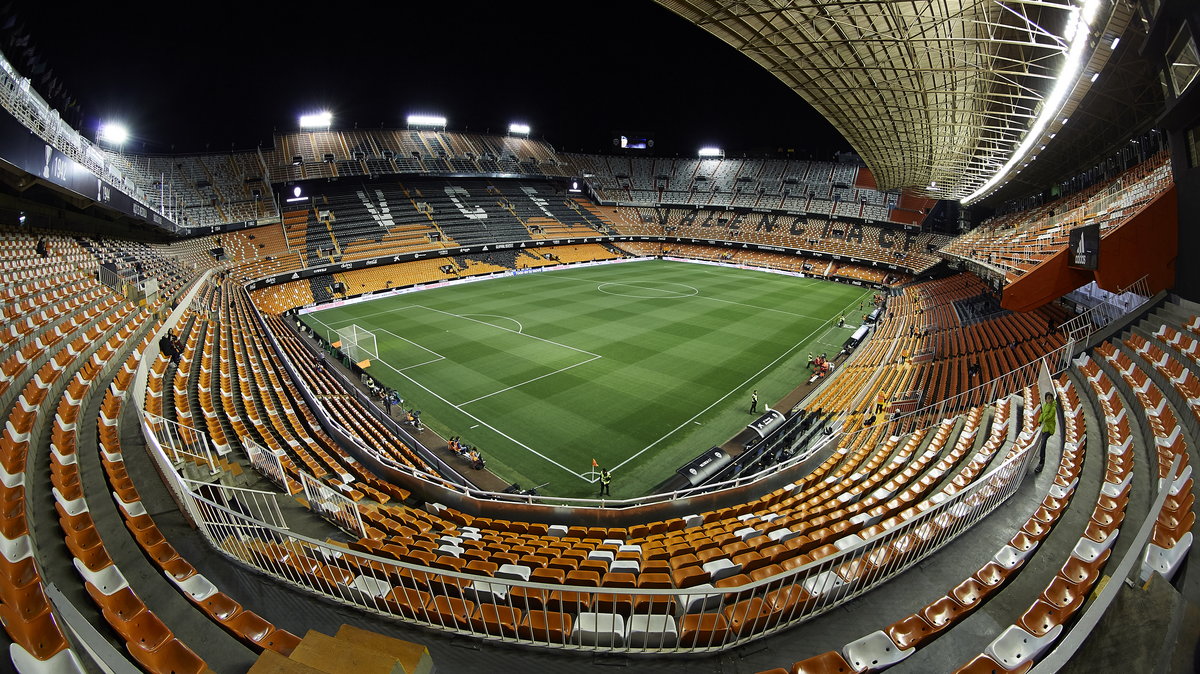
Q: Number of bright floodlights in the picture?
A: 5